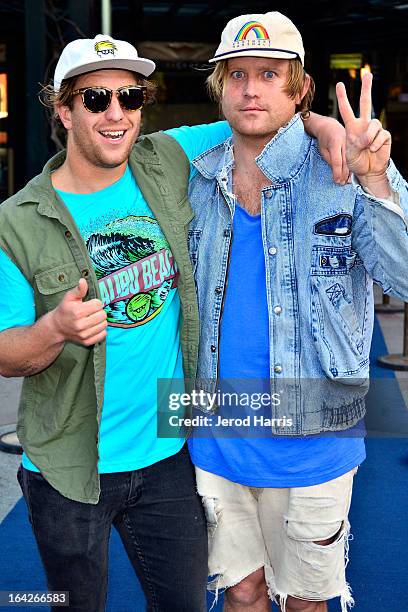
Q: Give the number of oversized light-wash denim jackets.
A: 1